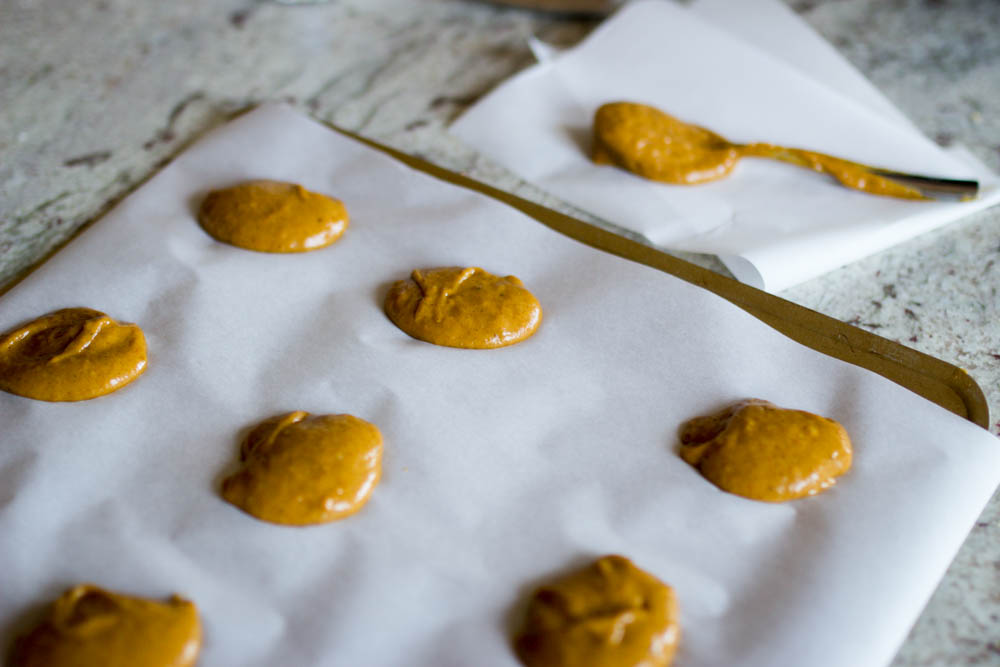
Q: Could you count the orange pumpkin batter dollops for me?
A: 7